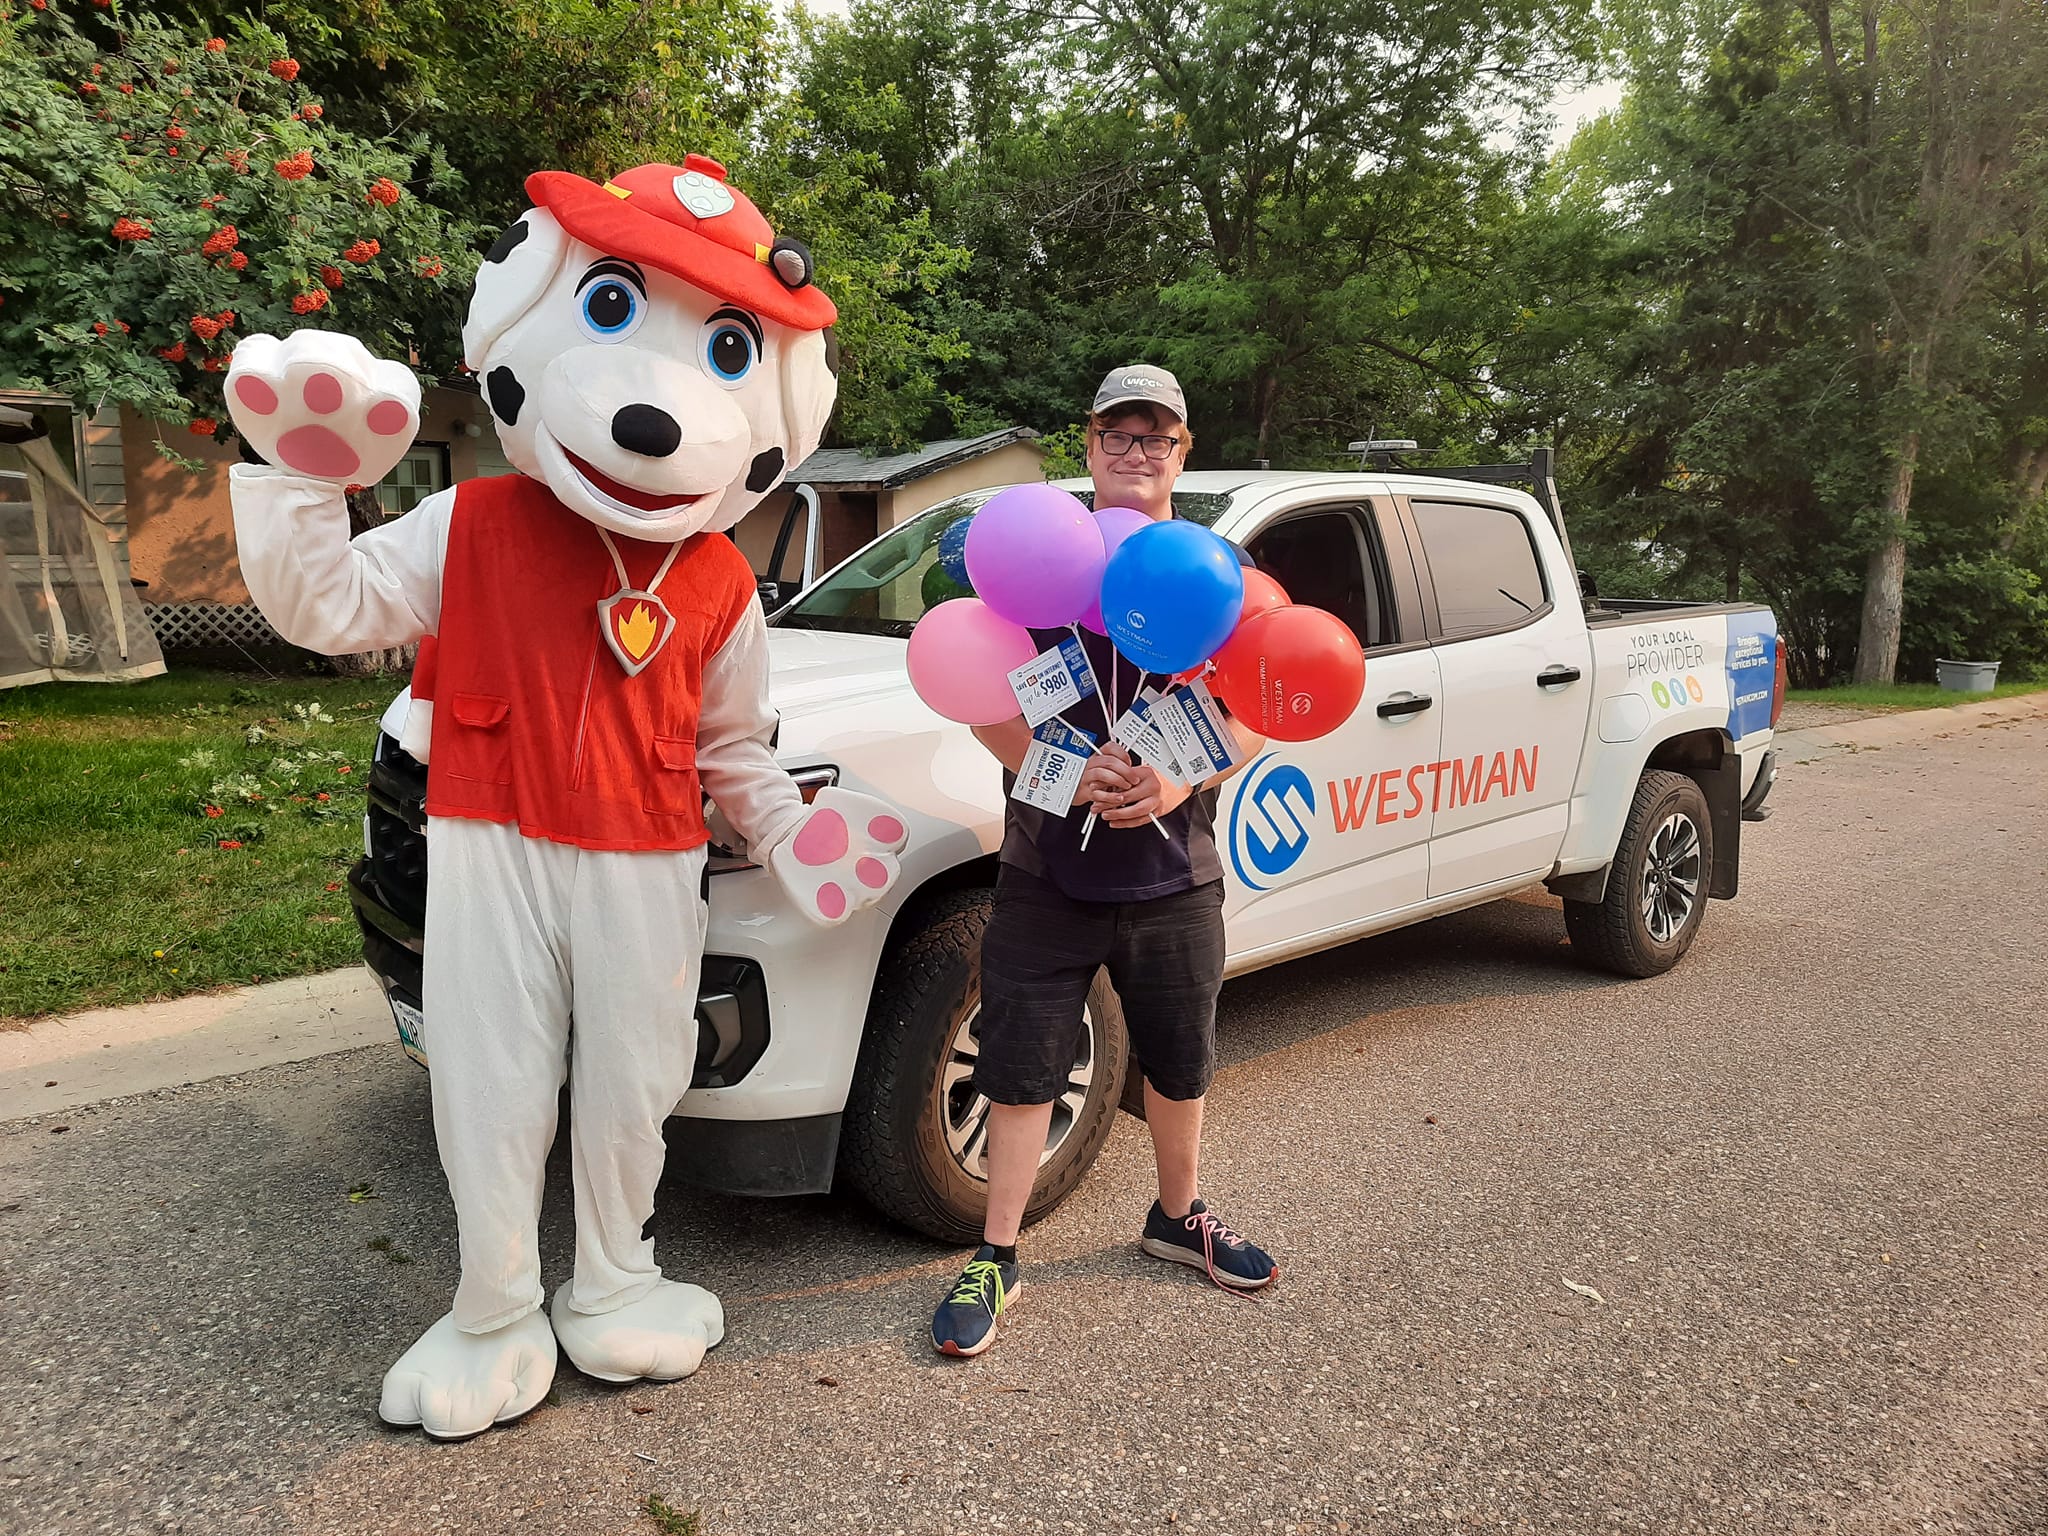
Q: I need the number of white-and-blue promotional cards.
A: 4